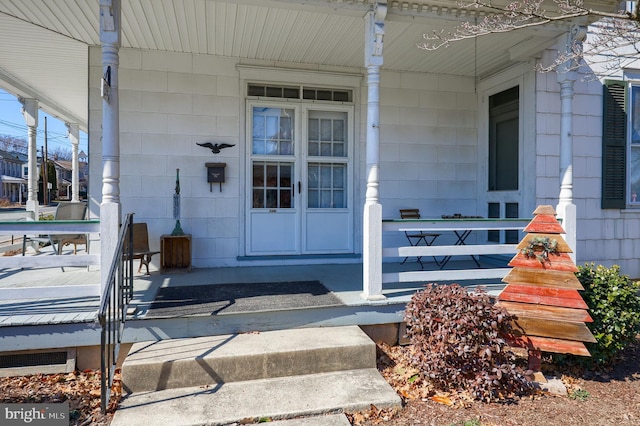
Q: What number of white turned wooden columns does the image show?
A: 5